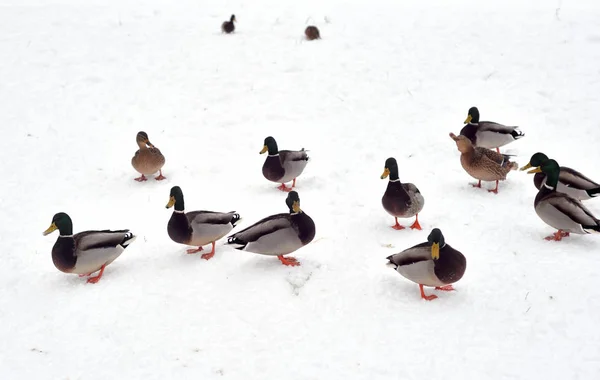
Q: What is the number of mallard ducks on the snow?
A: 13